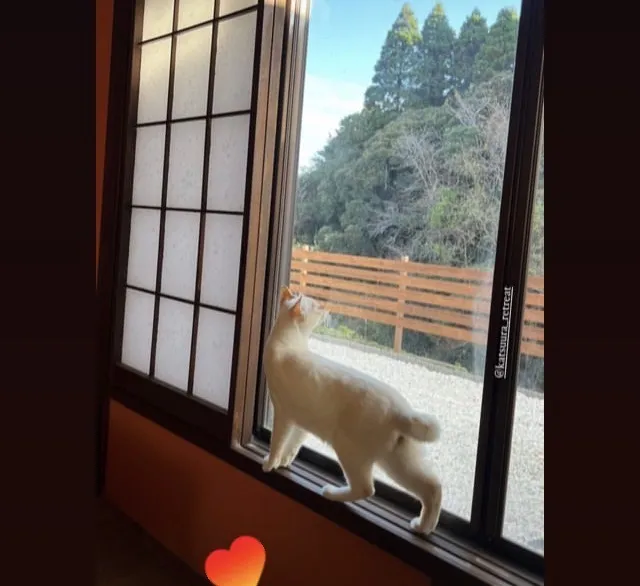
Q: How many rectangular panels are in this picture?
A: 15